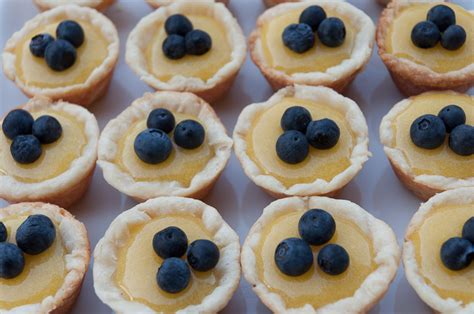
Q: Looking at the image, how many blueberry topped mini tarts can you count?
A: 12